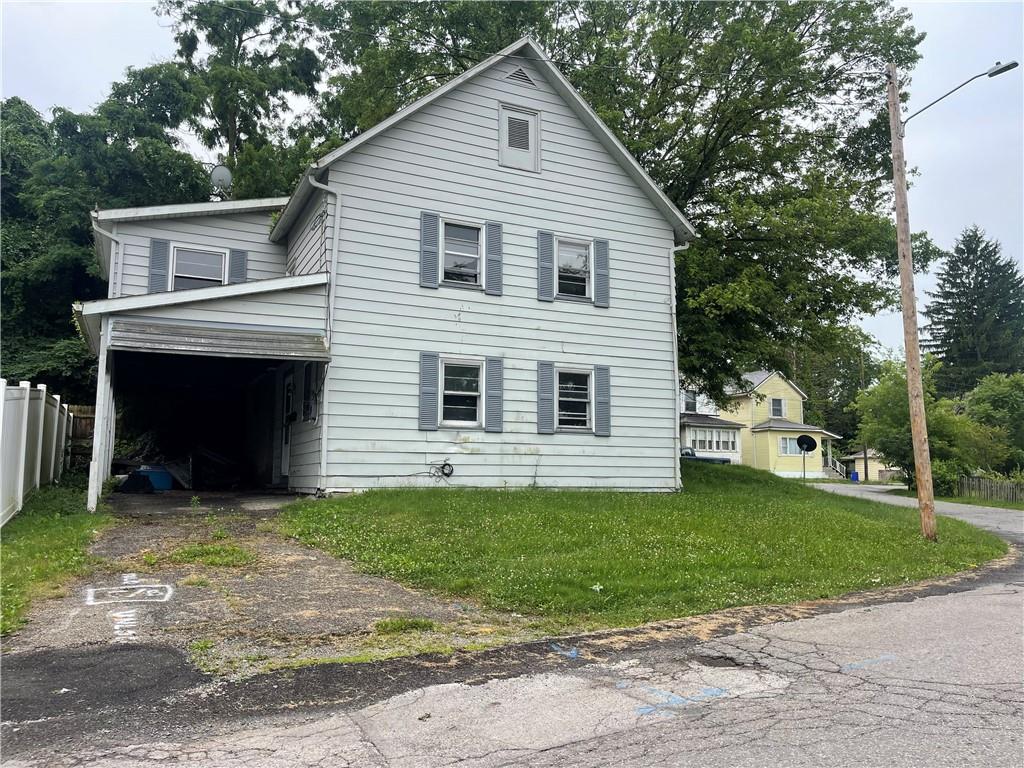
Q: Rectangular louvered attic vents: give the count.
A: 1